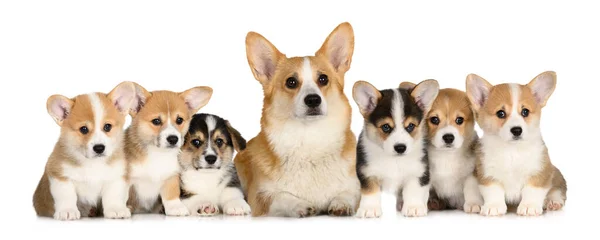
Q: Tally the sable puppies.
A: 4